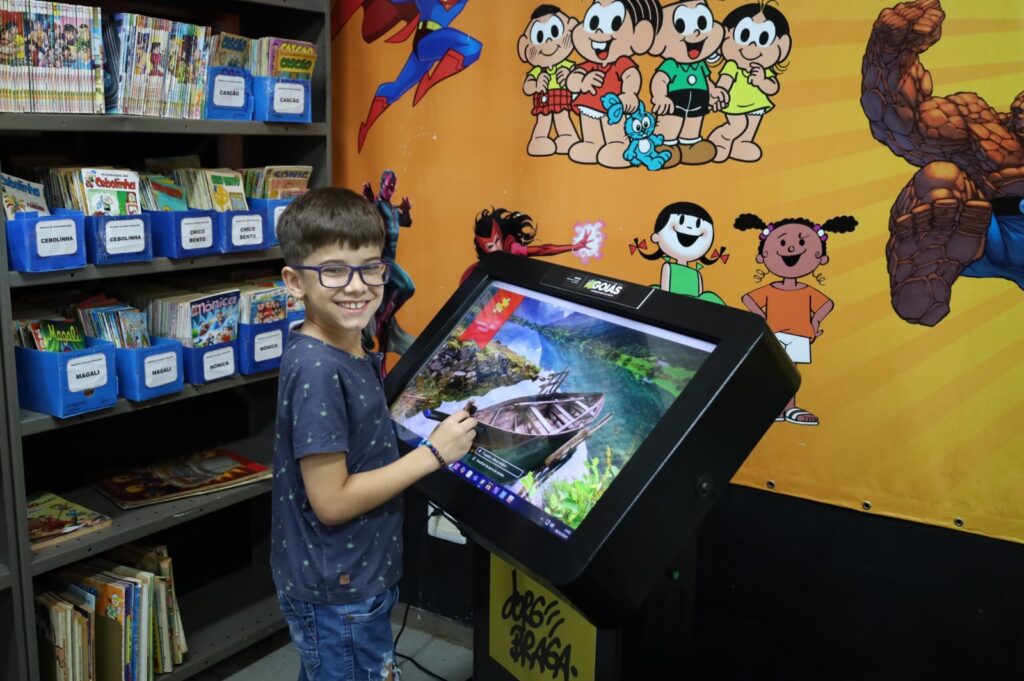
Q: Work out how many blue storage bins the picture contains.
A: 12